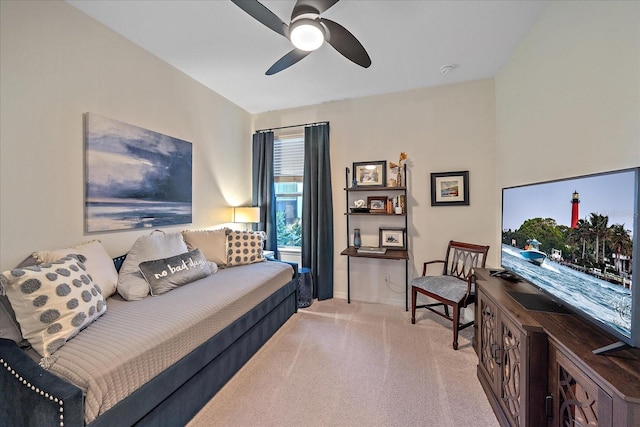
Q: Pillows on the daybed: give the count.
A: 7